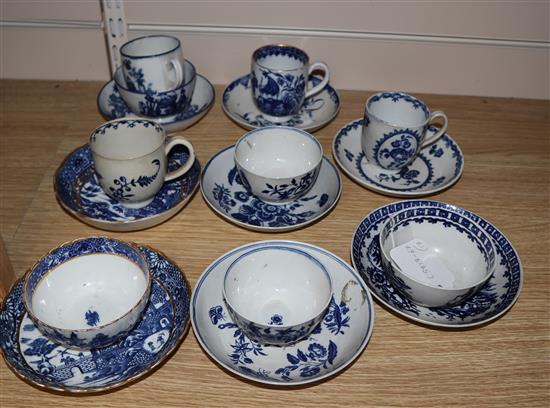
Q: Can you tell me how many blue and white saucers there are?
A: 8